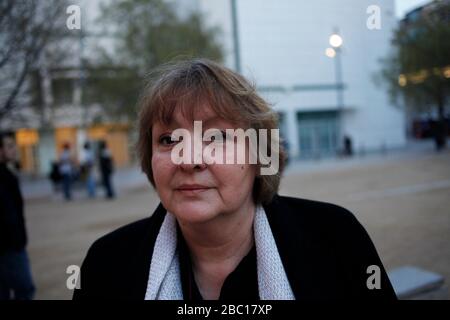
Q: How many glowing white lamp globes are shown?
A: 2